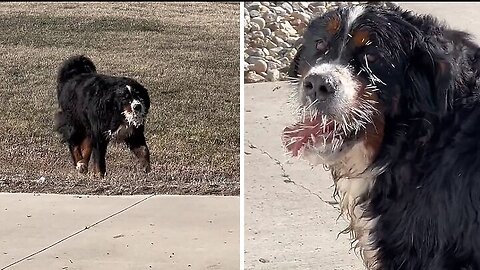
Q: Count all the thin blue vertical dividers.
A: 0